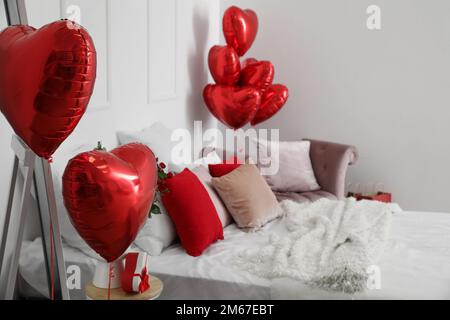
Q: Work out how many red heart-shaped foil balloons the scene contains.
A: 7